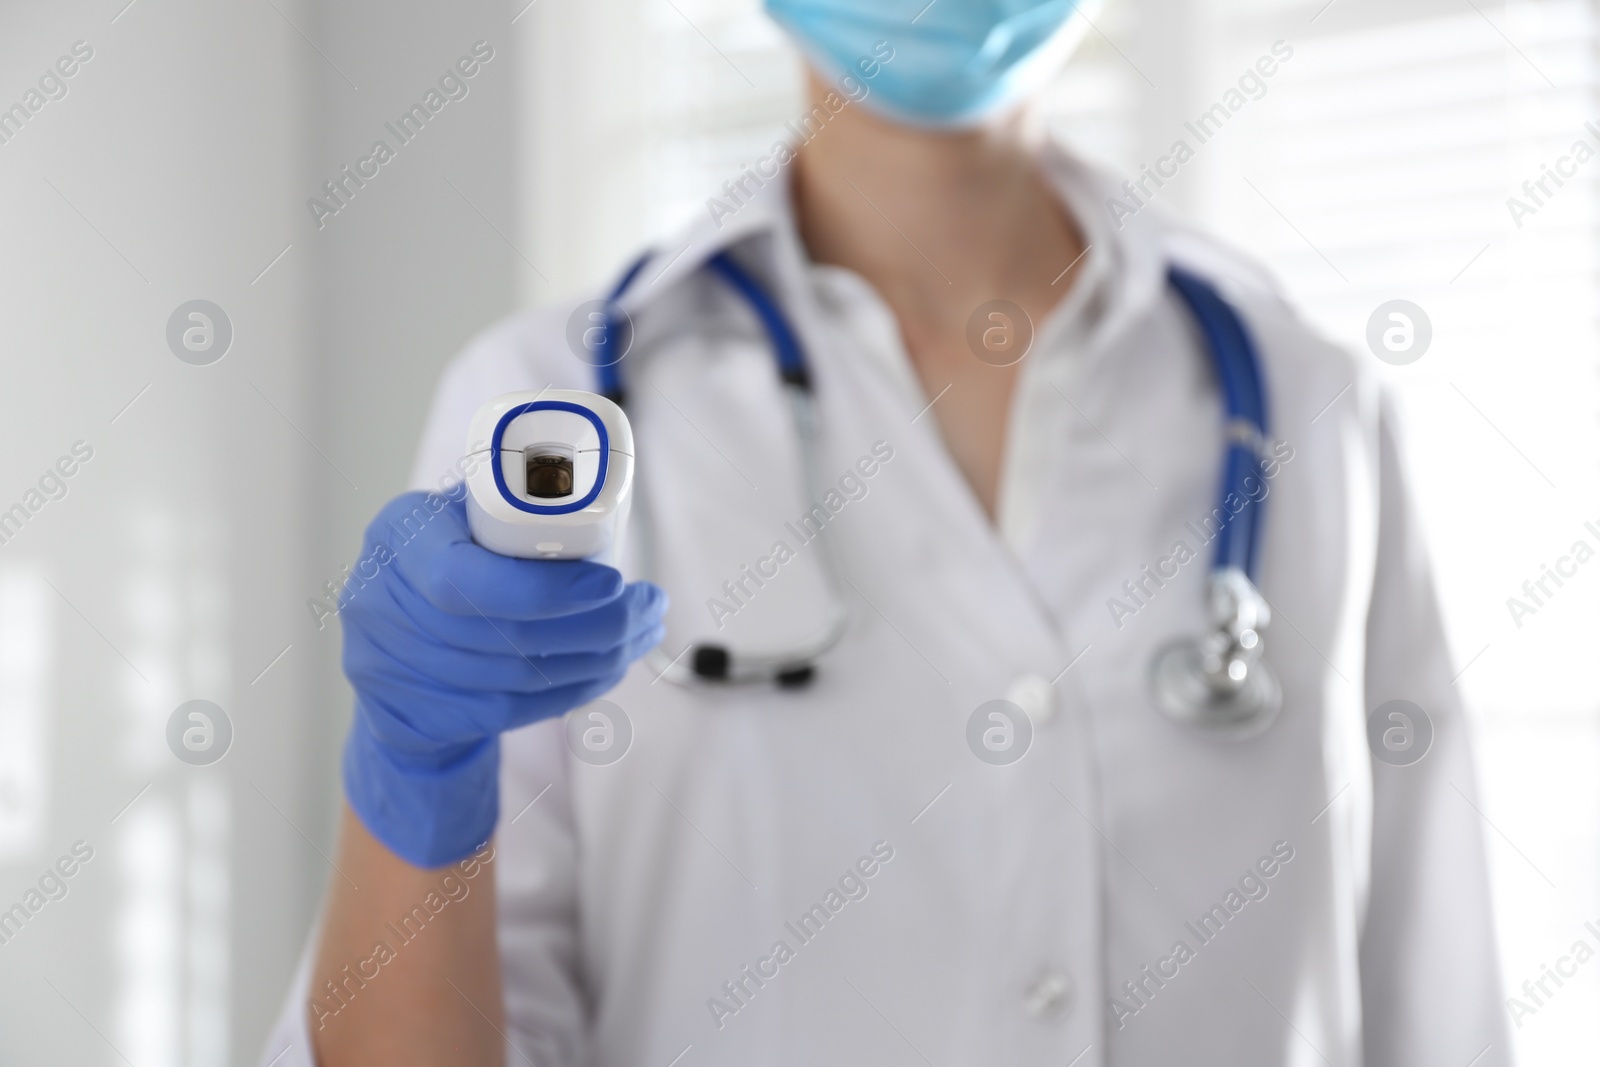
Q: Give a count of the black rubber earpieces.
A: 2